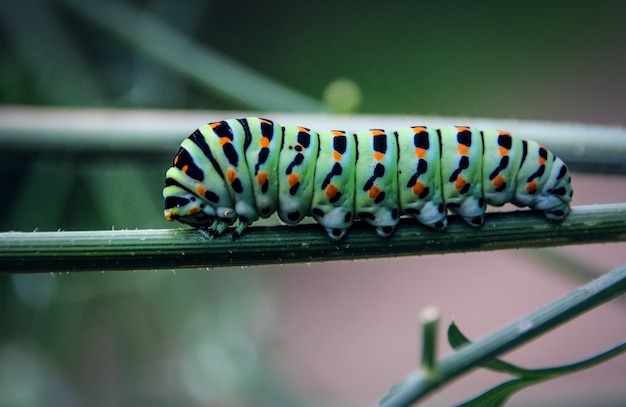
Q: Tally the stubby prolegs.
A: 5